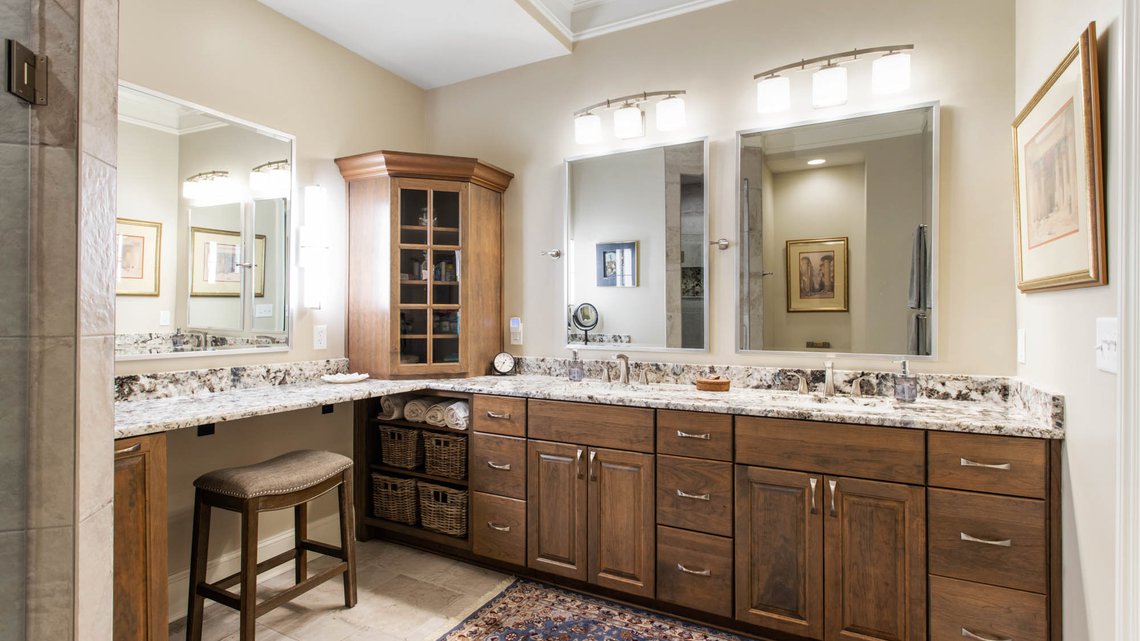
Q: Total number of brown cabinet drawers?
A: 9